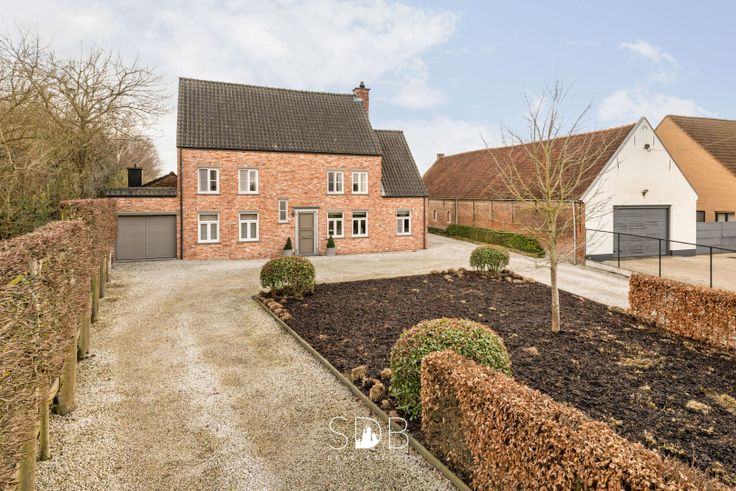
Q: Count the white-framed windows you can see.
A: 10